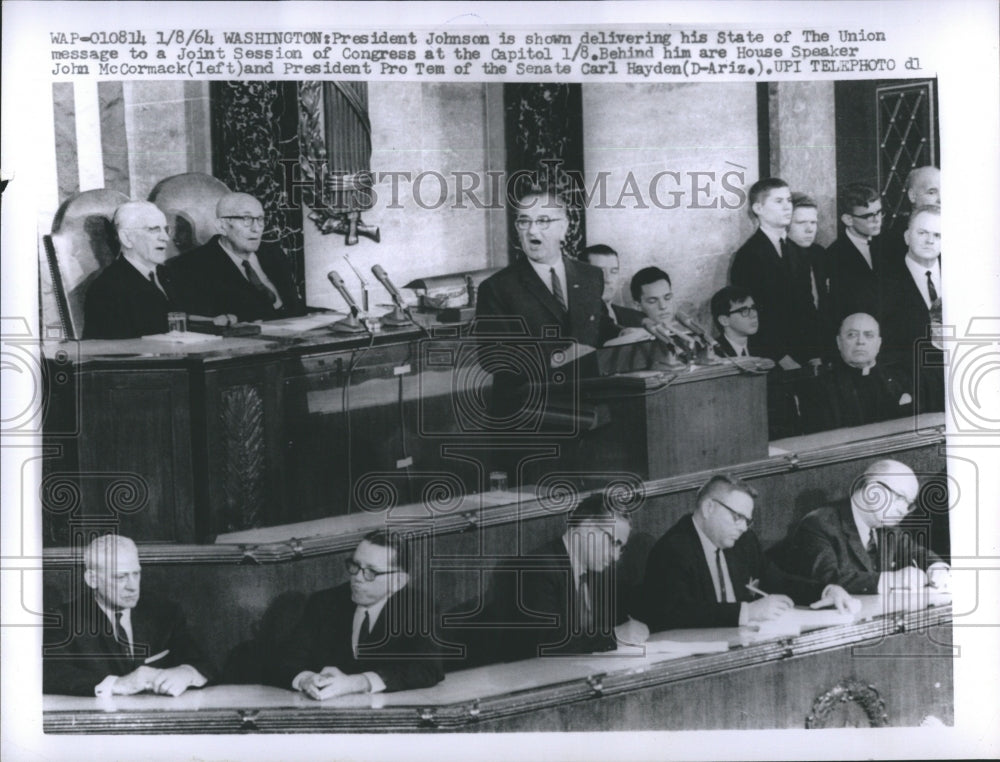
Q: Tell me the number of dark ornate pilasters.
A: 2